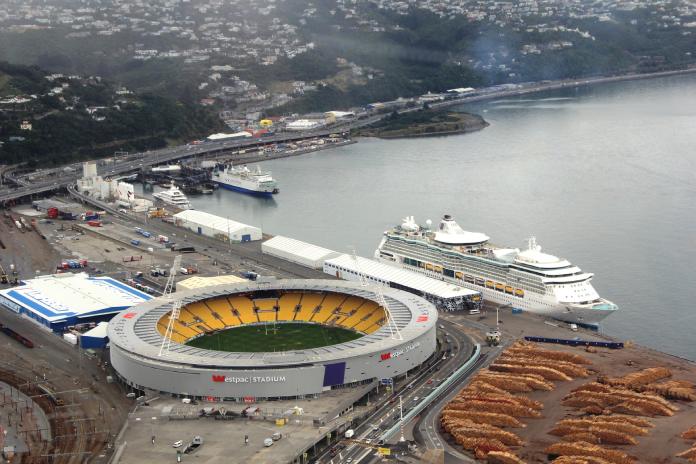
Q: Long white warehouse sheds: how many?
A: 3